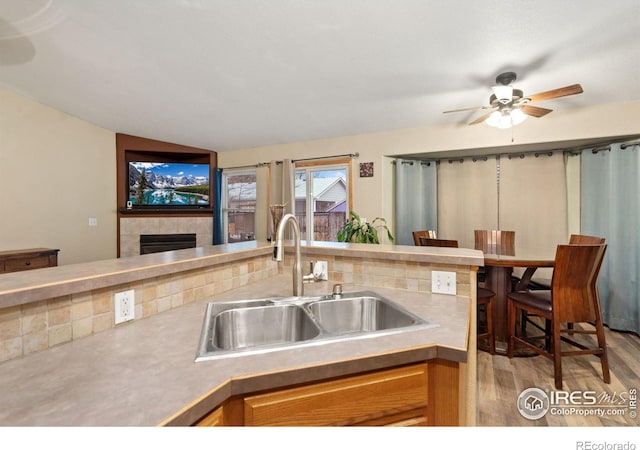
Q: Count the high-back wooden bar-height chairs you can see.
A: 5